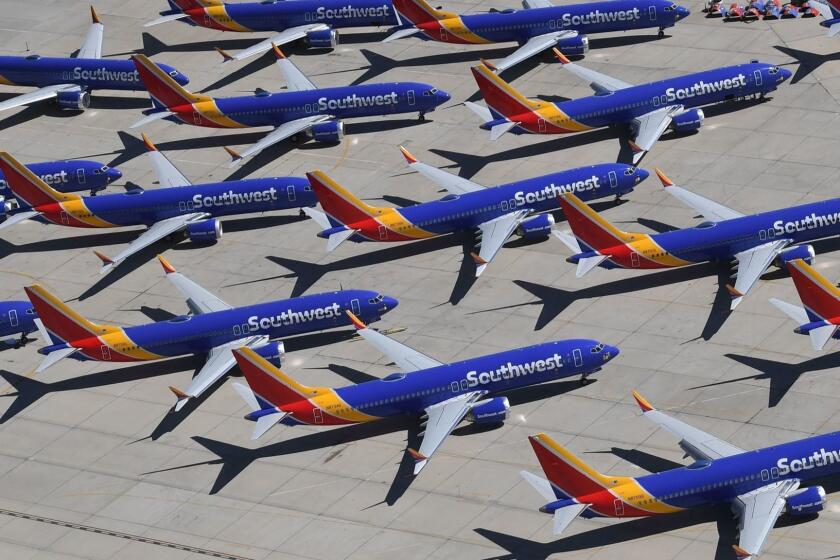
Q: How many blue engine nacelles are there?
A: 12